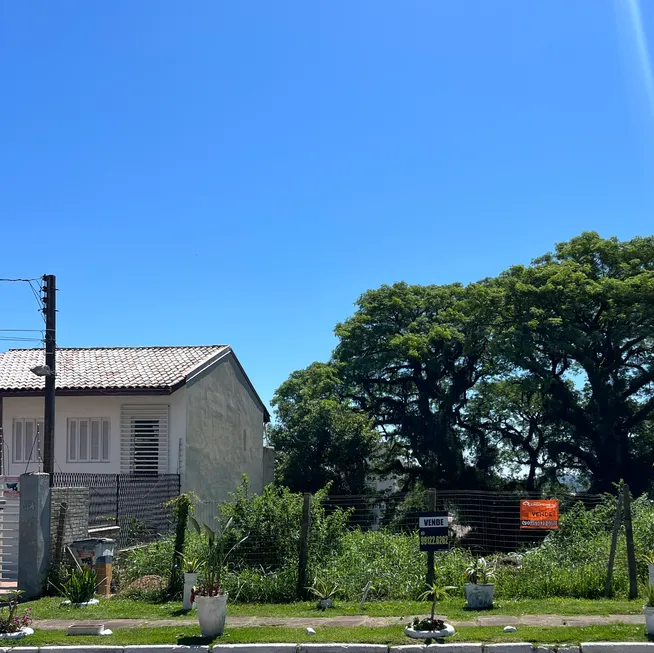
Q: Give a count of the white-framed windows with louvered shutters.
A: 2